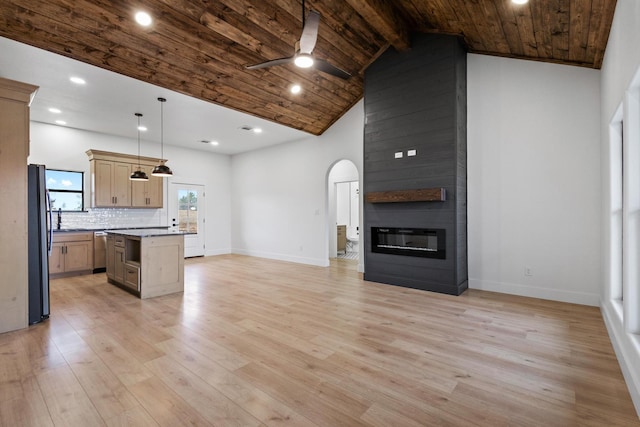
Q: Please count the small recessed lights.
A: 9